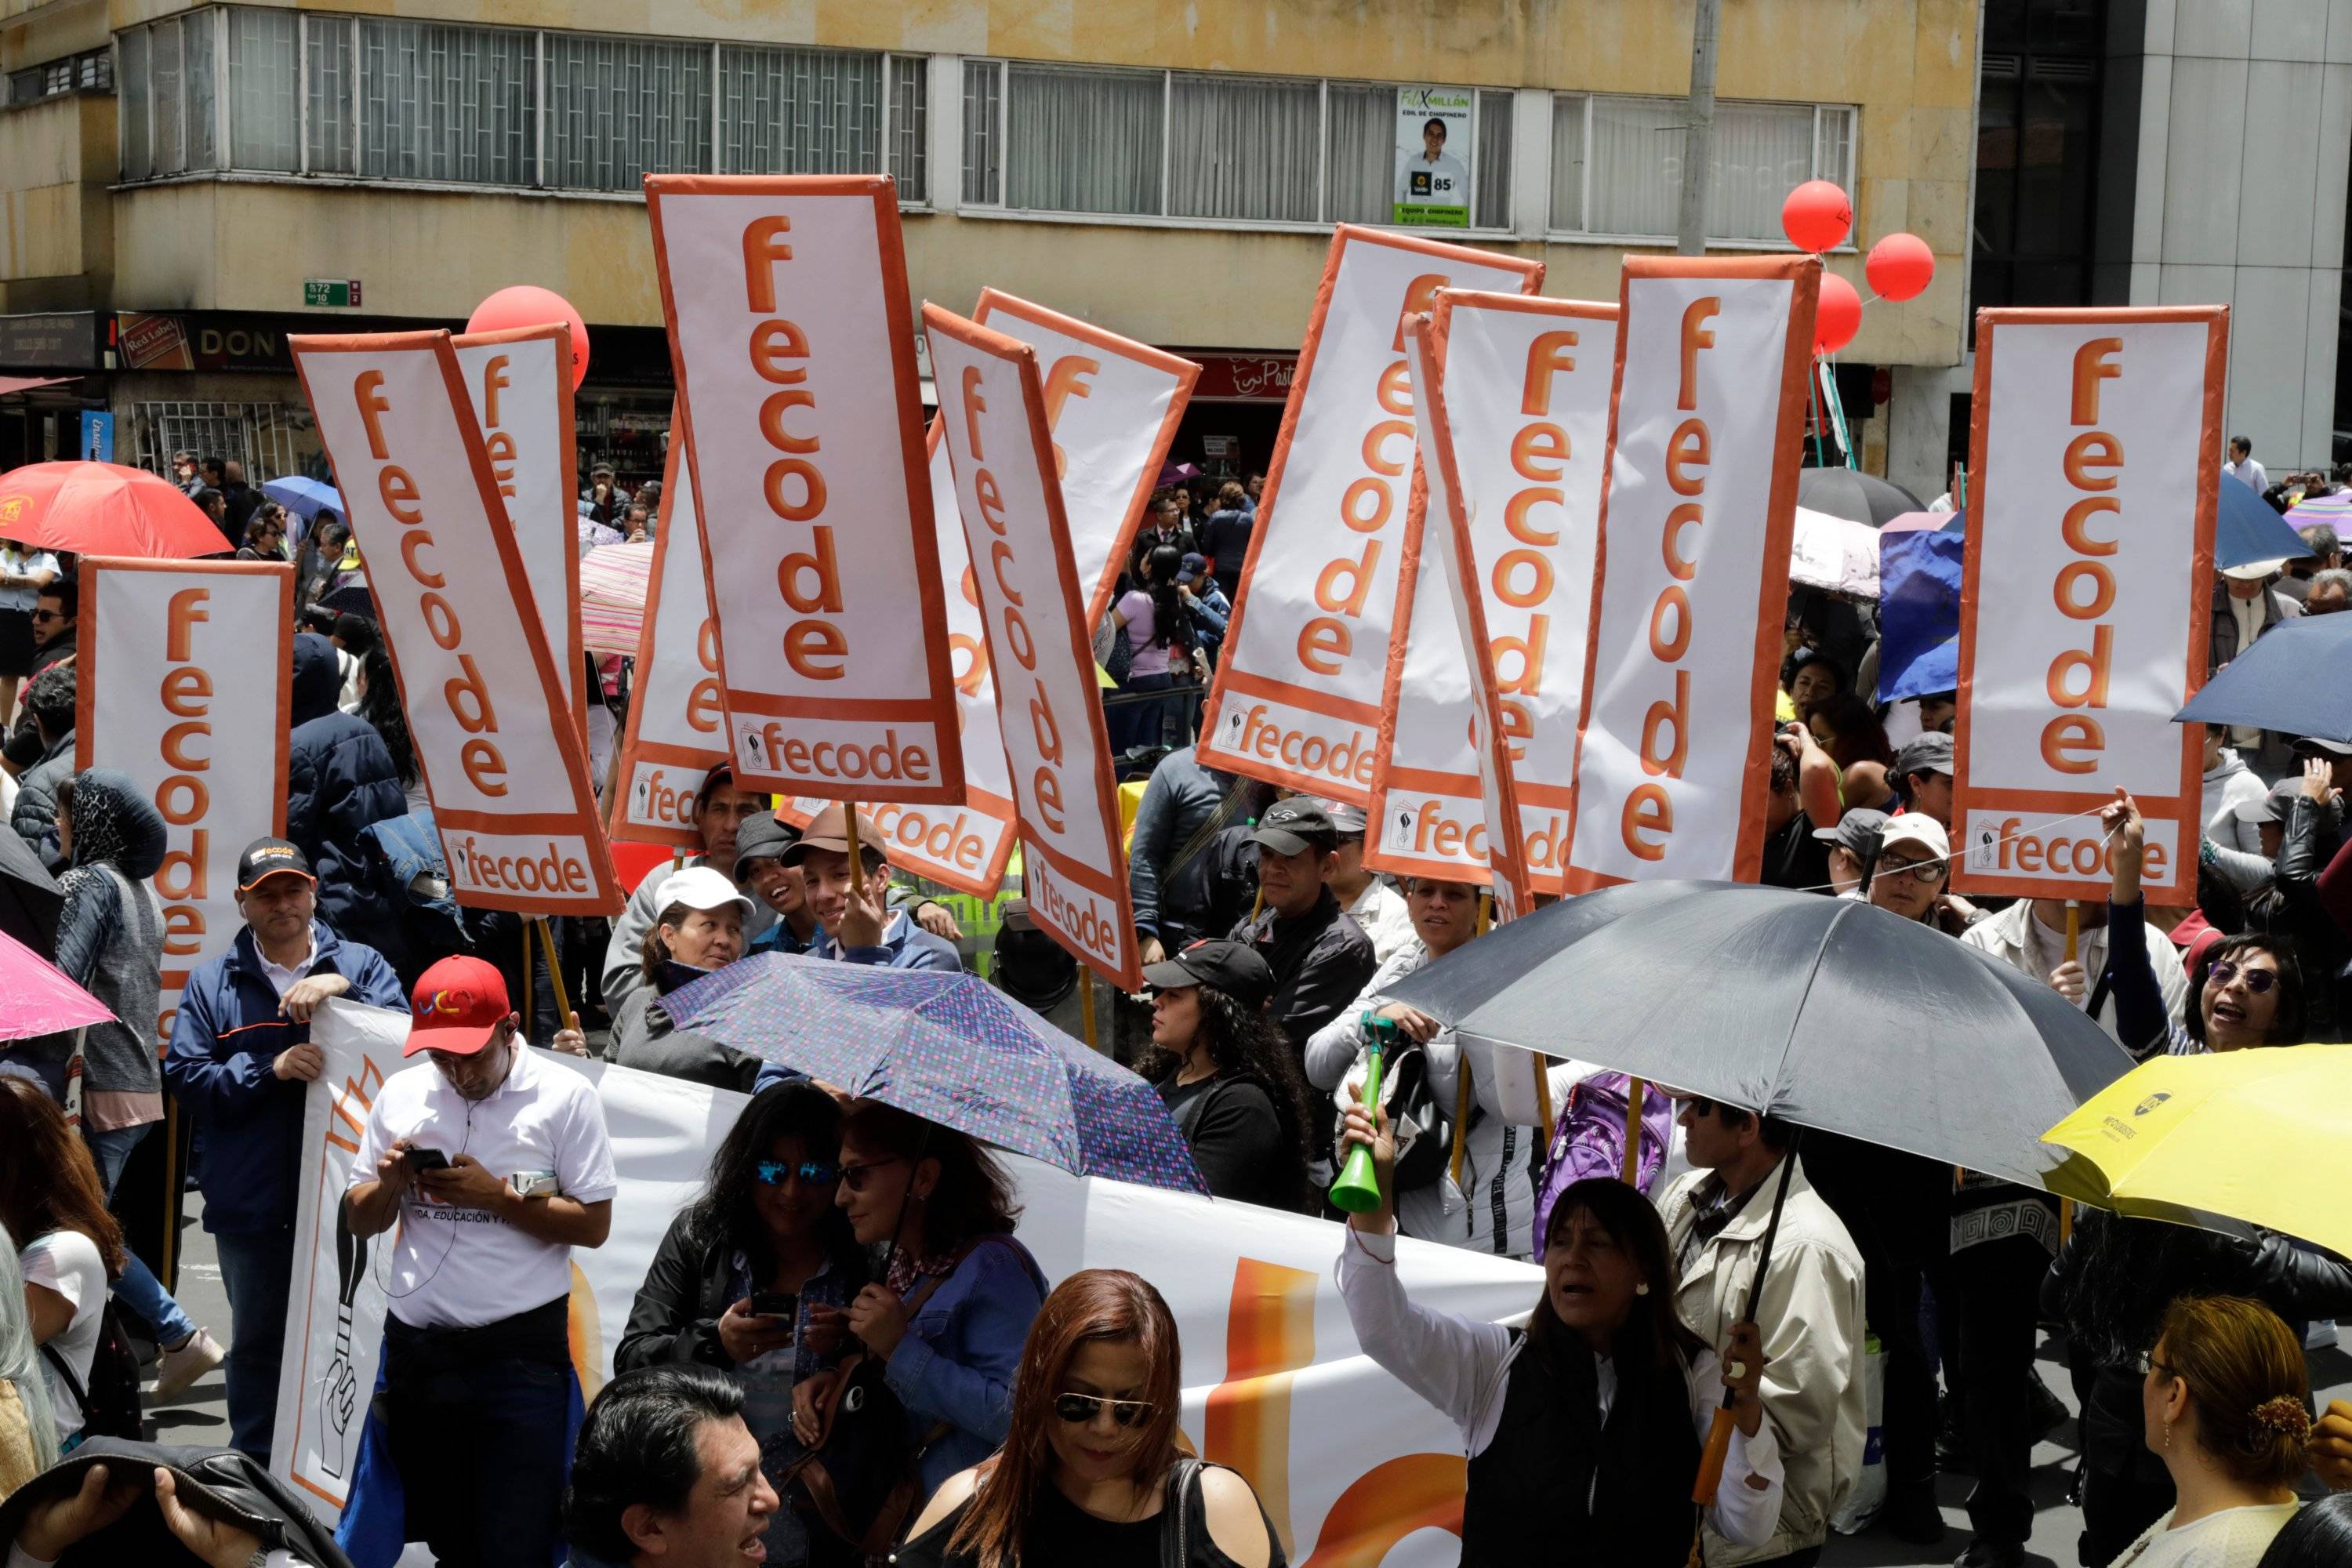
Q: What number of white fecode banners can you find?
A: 12